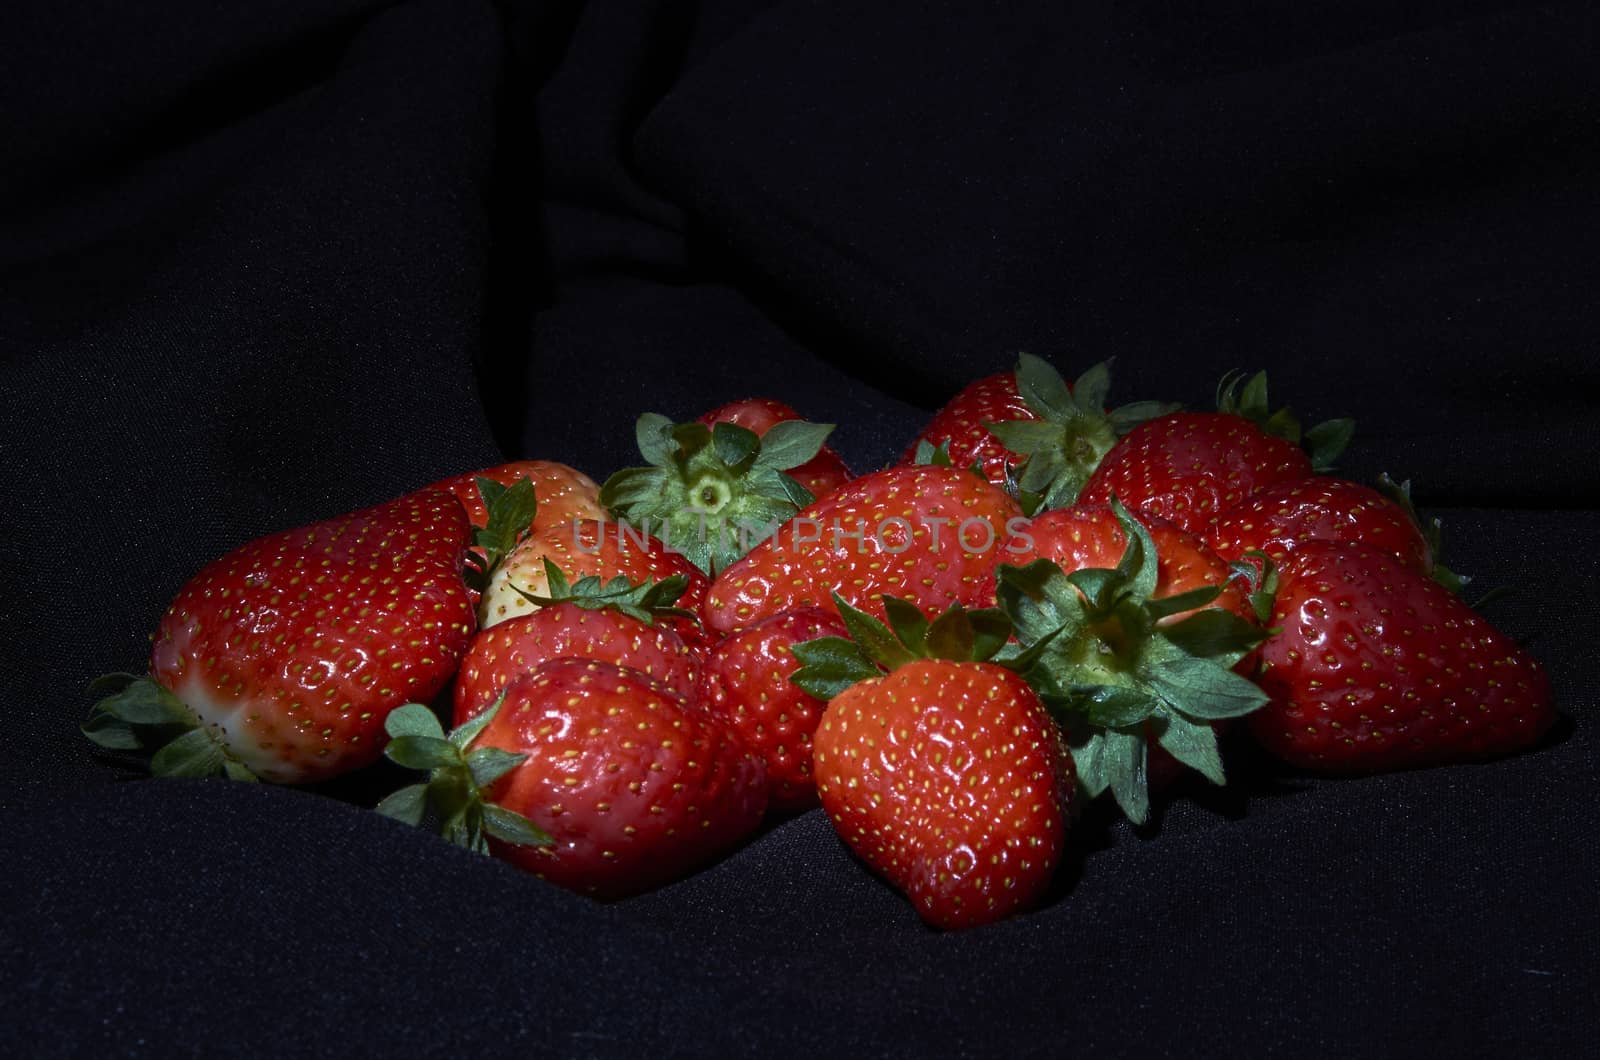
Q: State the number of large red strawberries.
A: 14